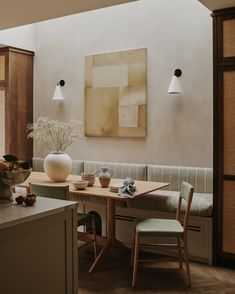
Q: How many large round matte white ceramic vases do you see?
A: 1